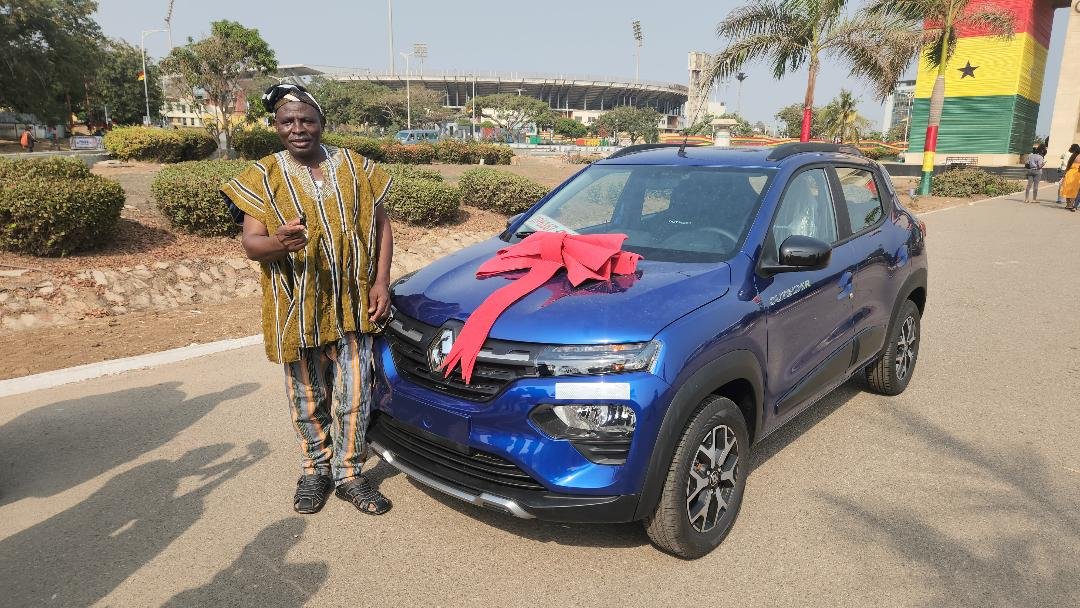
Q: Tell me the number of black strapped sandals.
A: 2